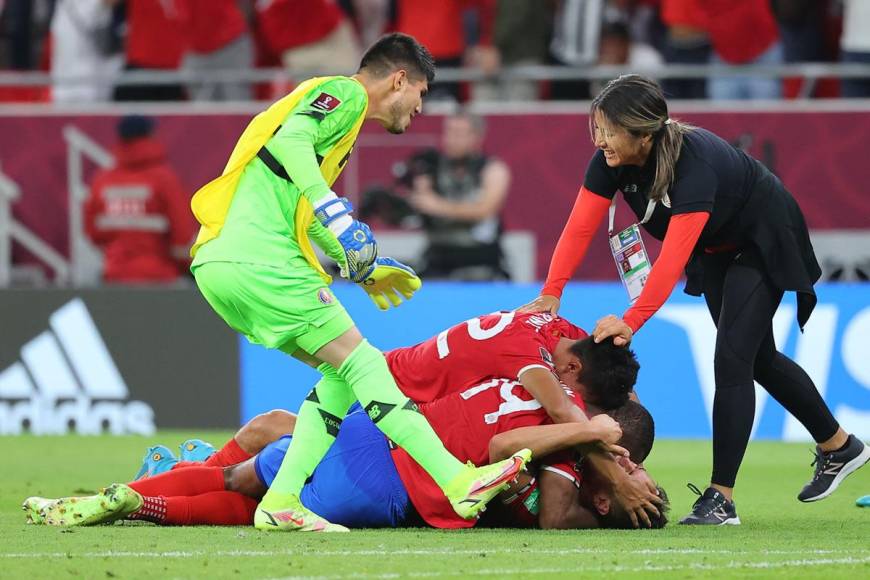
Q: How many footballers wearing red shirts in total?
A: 3